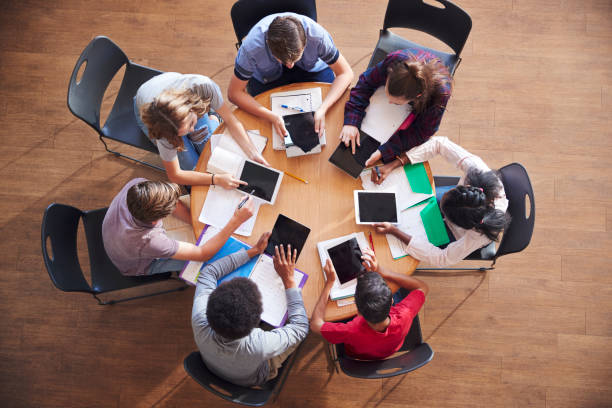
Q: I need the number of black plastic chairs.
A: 7